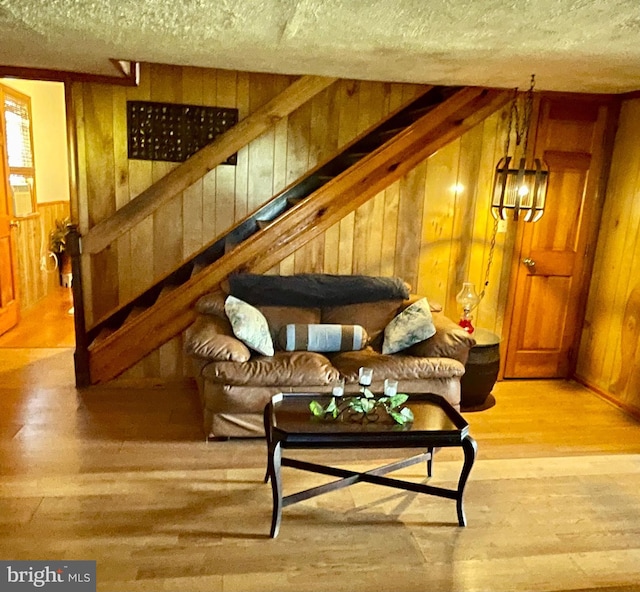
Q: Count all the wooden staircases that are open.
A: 1